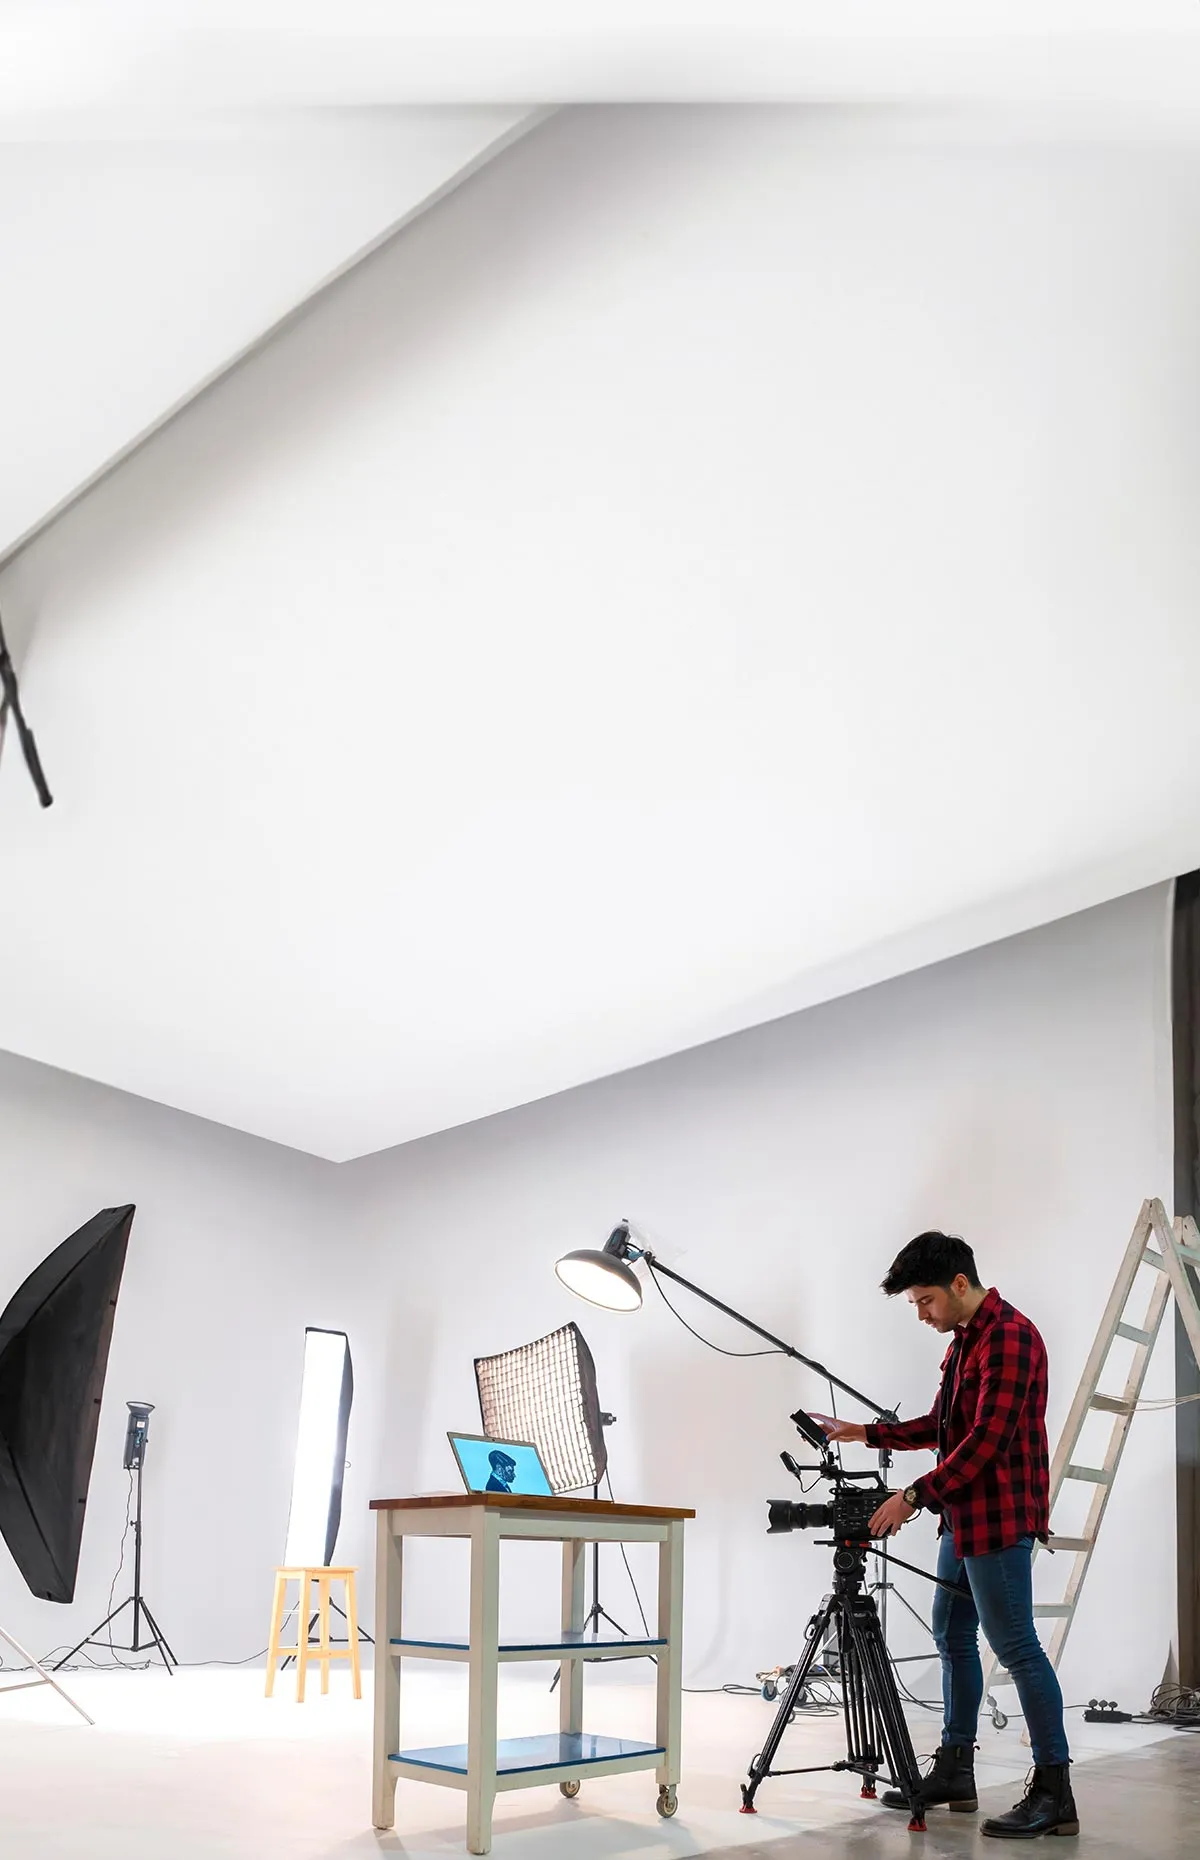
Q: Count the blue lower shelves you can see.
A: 2